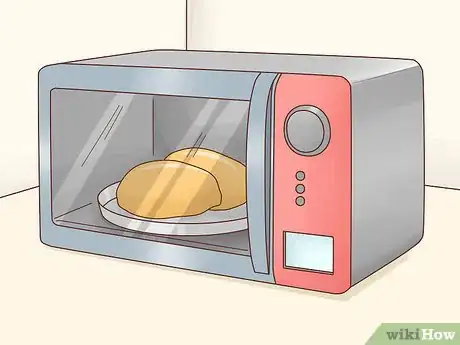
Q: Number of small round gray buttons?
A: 3